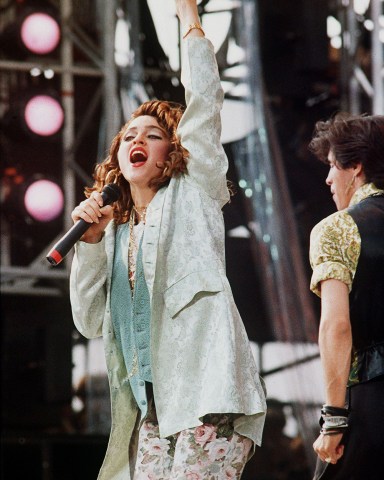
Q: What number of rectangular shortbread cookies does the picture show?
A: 0